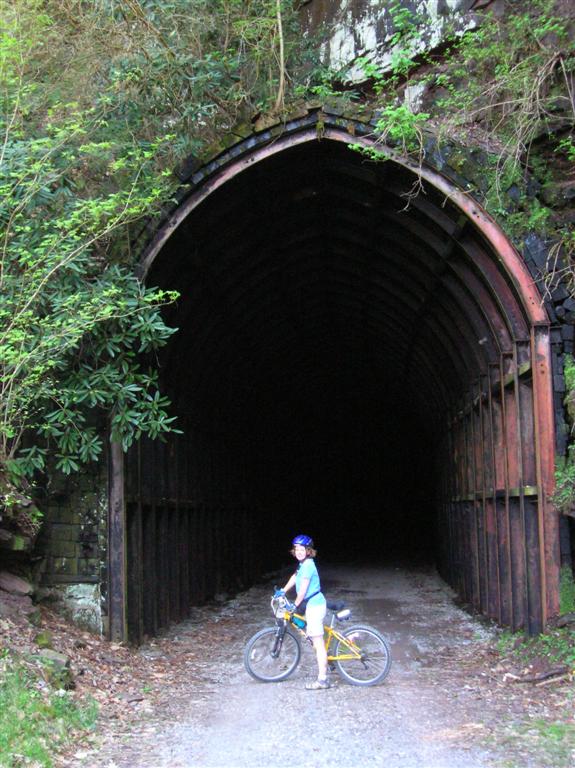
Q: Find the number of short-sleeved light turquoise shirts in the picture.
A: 1